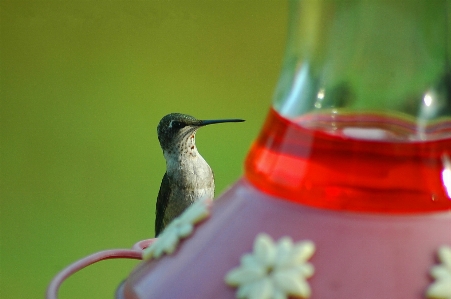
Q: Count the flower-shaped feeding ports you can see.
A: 3